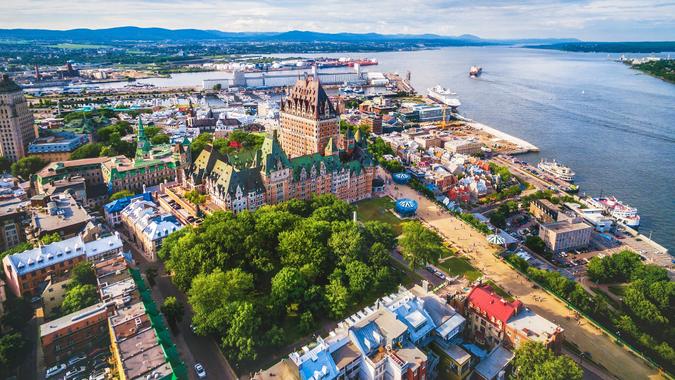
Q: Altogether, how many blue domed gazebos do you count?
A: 2